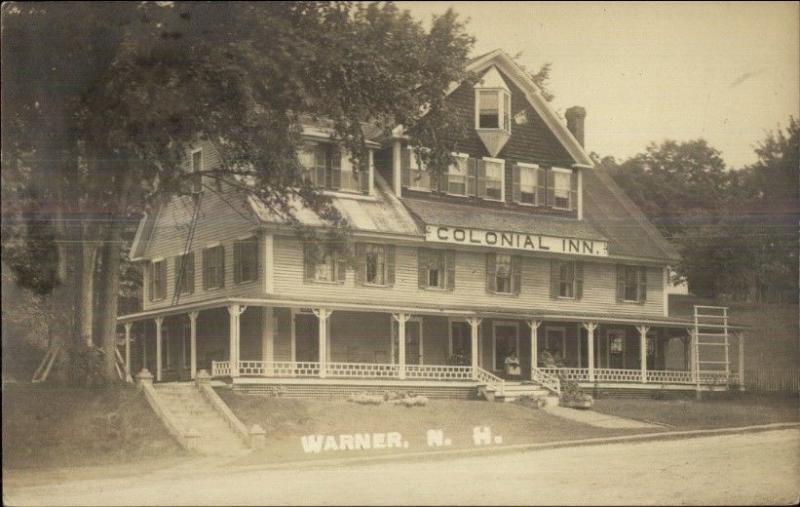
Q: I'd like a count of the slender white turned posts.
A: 12